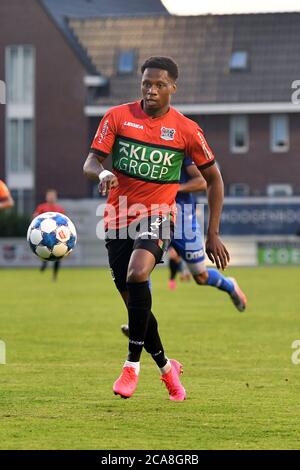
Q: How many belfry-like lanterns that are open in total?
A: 0